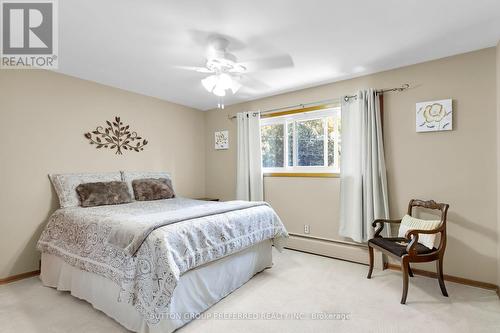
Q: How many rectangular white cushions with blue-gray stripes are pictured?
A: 1